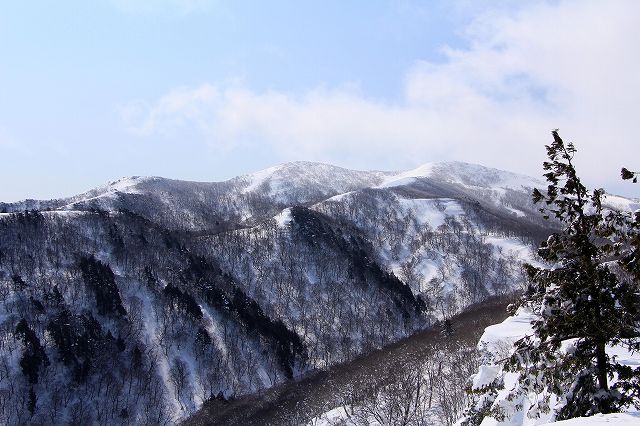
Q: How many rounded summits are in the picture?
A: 3